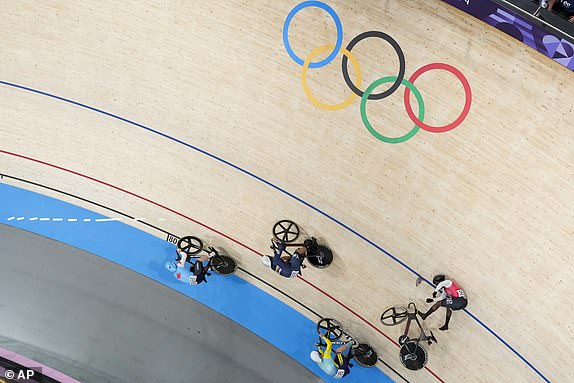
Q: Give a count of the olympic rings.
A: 5